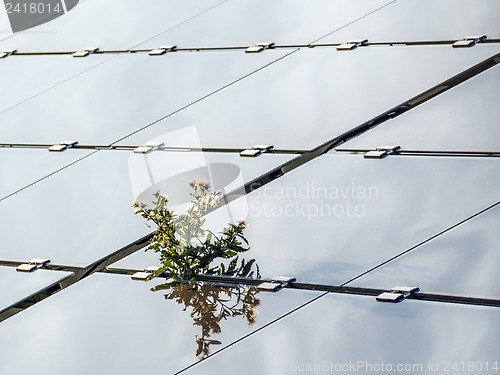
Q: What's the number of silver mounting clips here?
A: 14